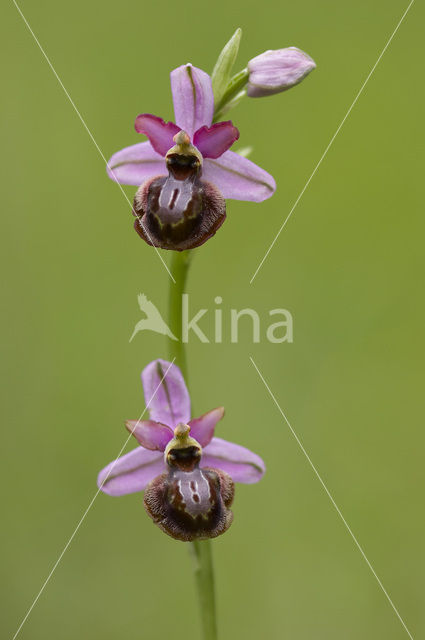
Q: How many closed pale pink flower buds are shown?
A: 1